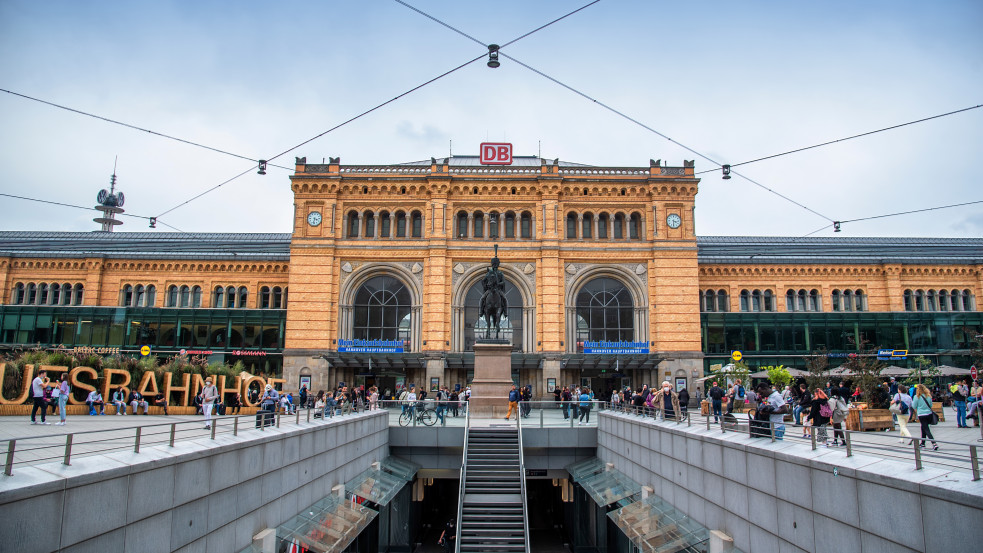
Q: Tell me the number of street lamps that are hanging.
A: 5